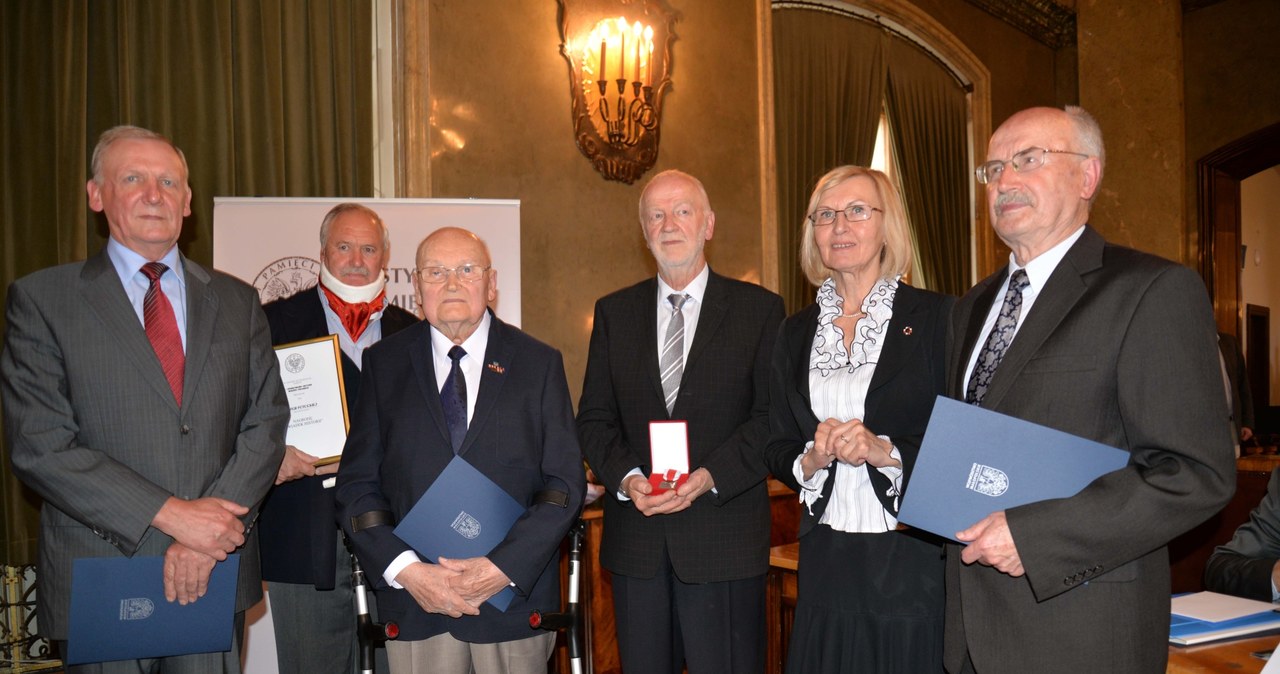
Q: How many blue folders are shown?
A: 3